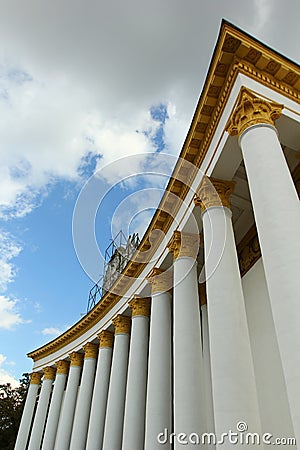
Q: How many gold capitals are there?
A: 12